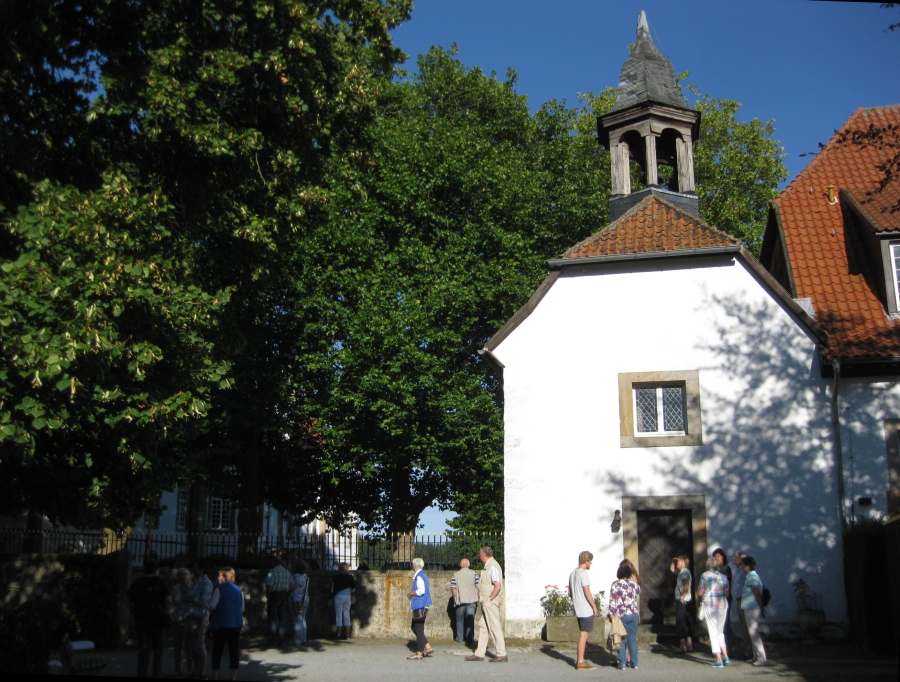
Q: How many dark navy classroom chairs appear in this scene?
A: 0